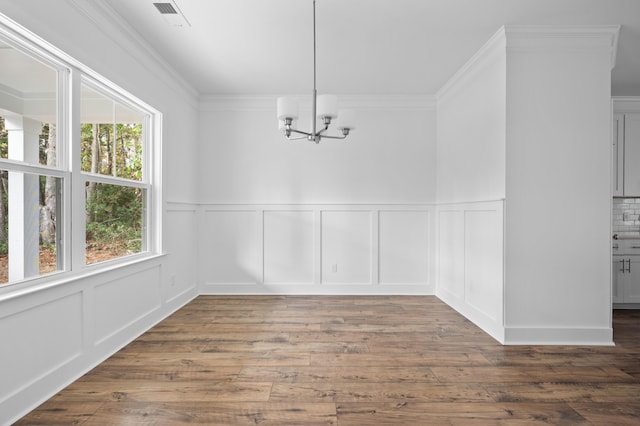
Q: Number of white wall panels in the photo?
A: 9